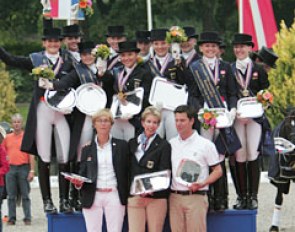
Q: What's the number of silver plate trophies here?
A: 9